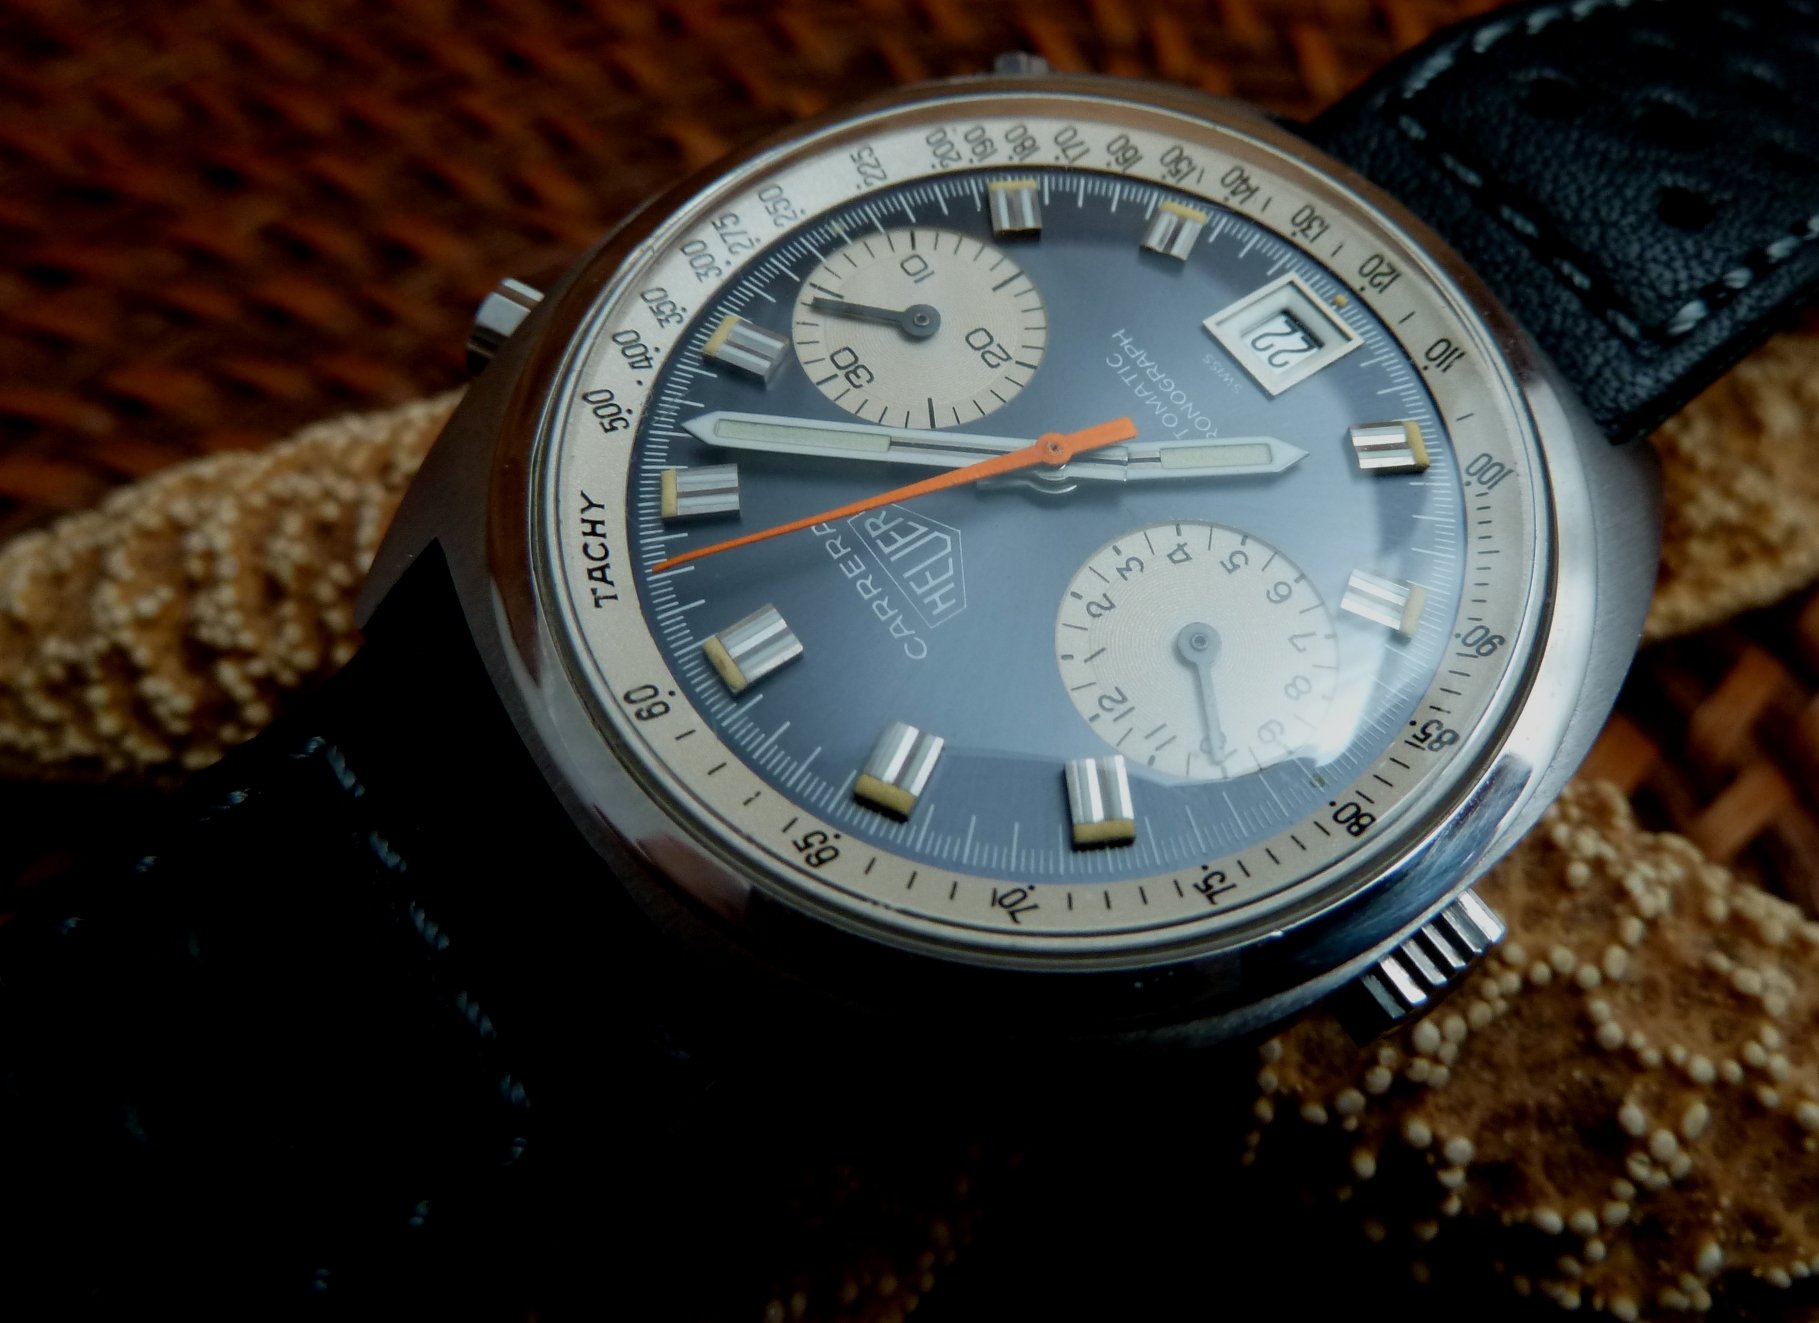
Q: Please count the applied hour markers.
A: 9